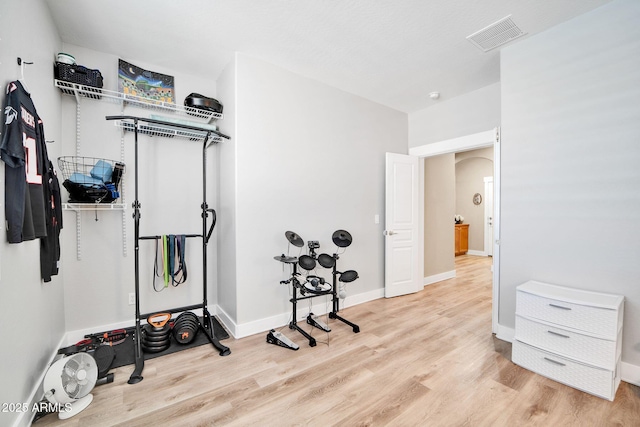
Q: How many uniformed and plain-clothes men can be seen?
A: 0